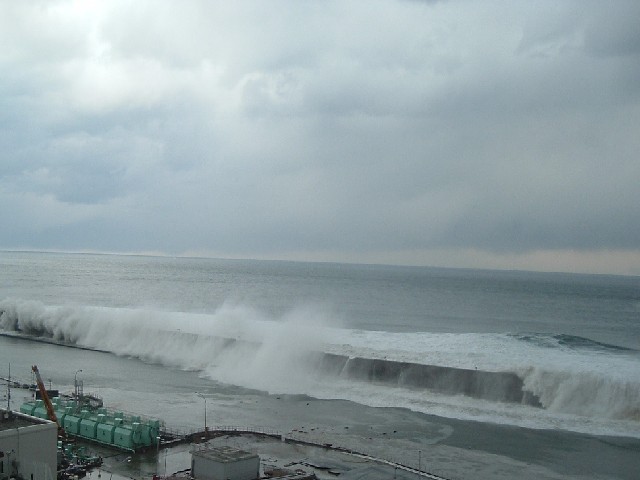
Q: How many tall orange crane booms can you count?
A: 1